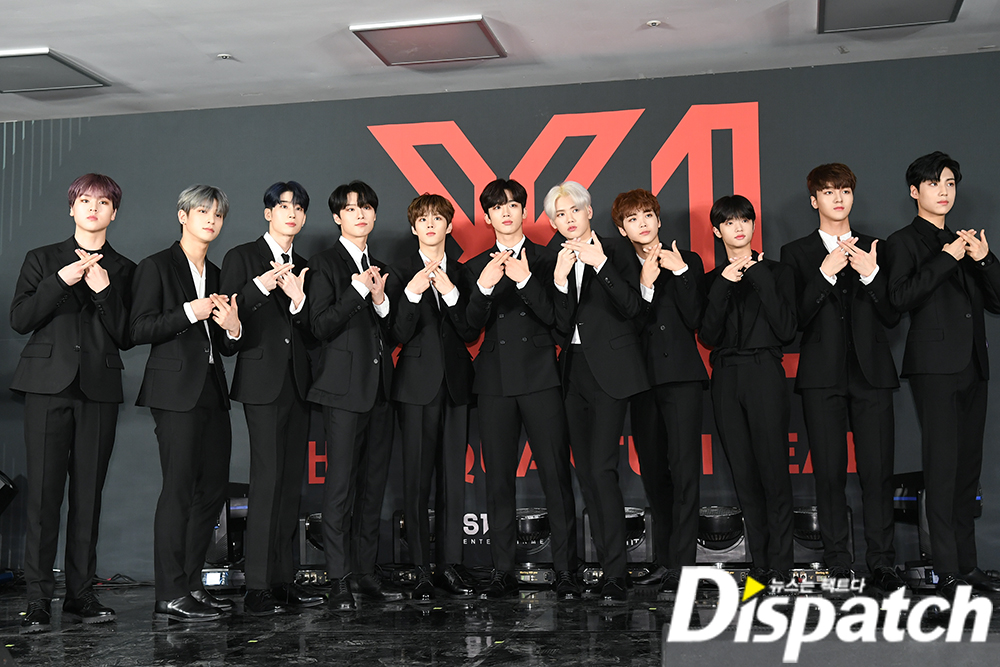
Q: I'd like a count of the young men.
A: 11